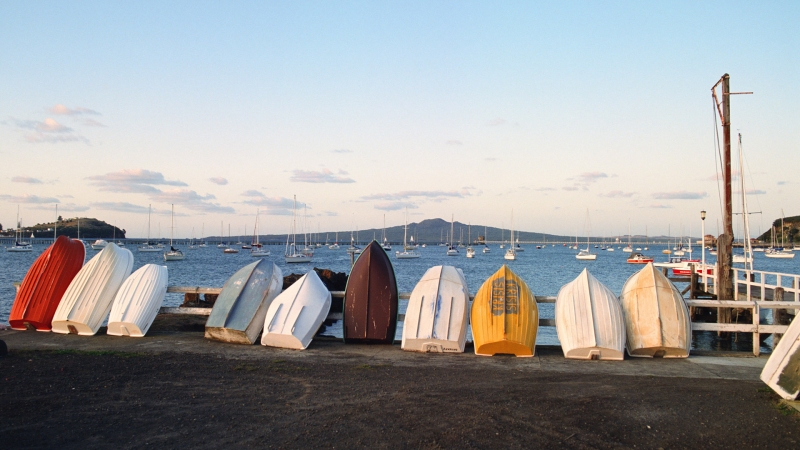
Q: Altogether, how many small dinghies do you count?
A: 11